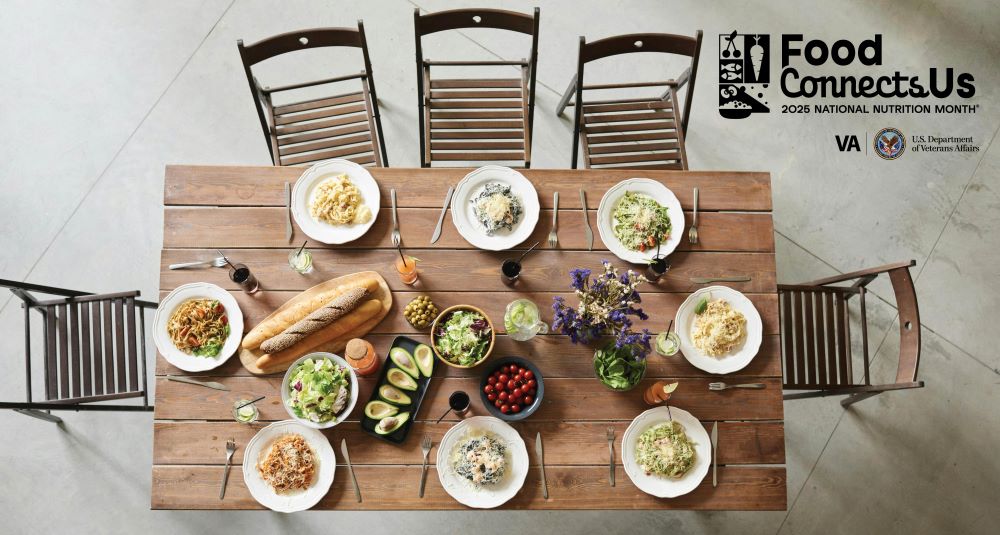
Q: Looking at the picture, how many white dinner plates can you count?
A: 8